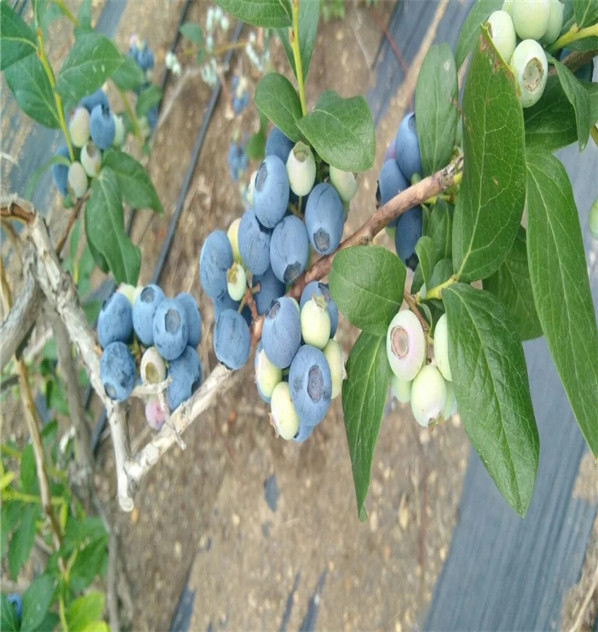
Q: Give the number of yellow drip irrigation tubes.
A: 0